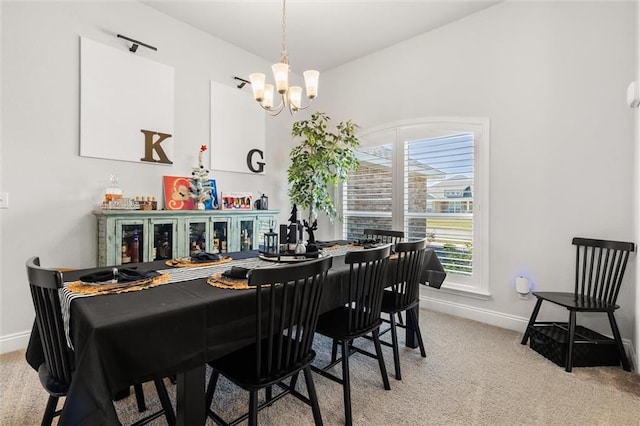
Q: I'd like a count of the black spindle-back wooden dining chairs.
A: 6